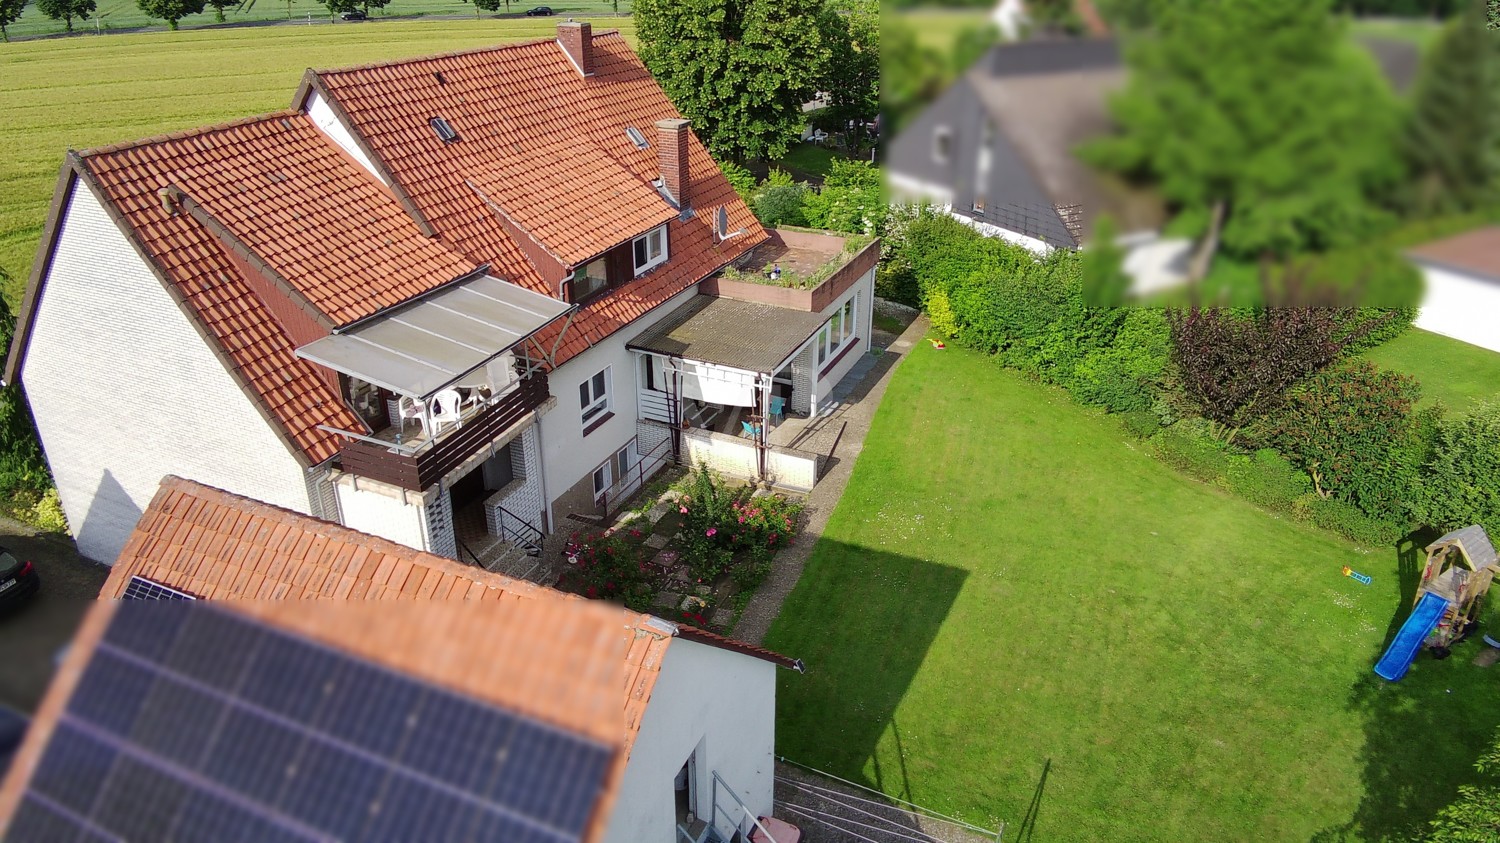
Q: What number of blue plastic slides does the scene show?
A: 1